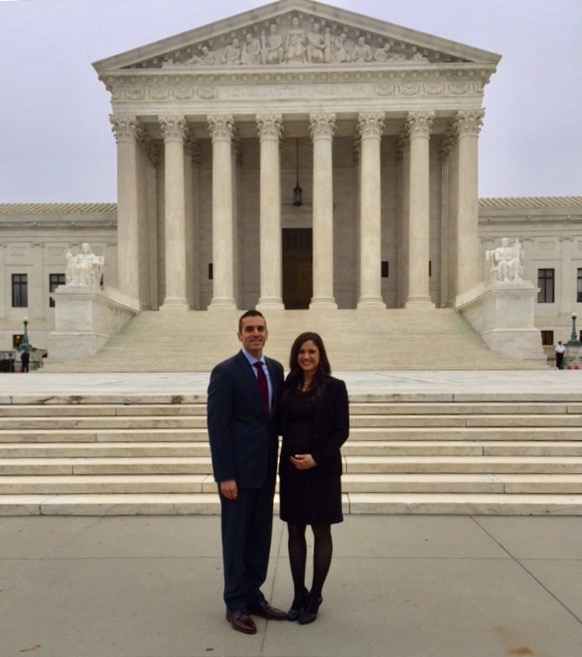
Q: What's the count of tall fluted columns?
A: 8